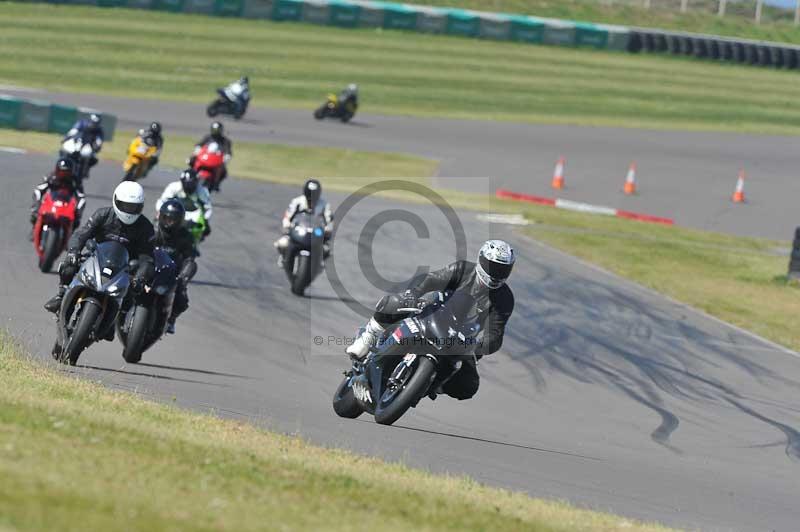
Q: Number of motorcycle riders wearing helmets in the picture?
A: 11